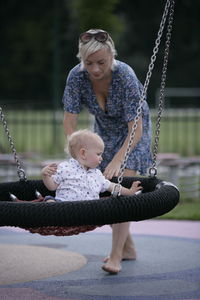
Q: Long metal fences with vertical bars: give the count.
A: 1